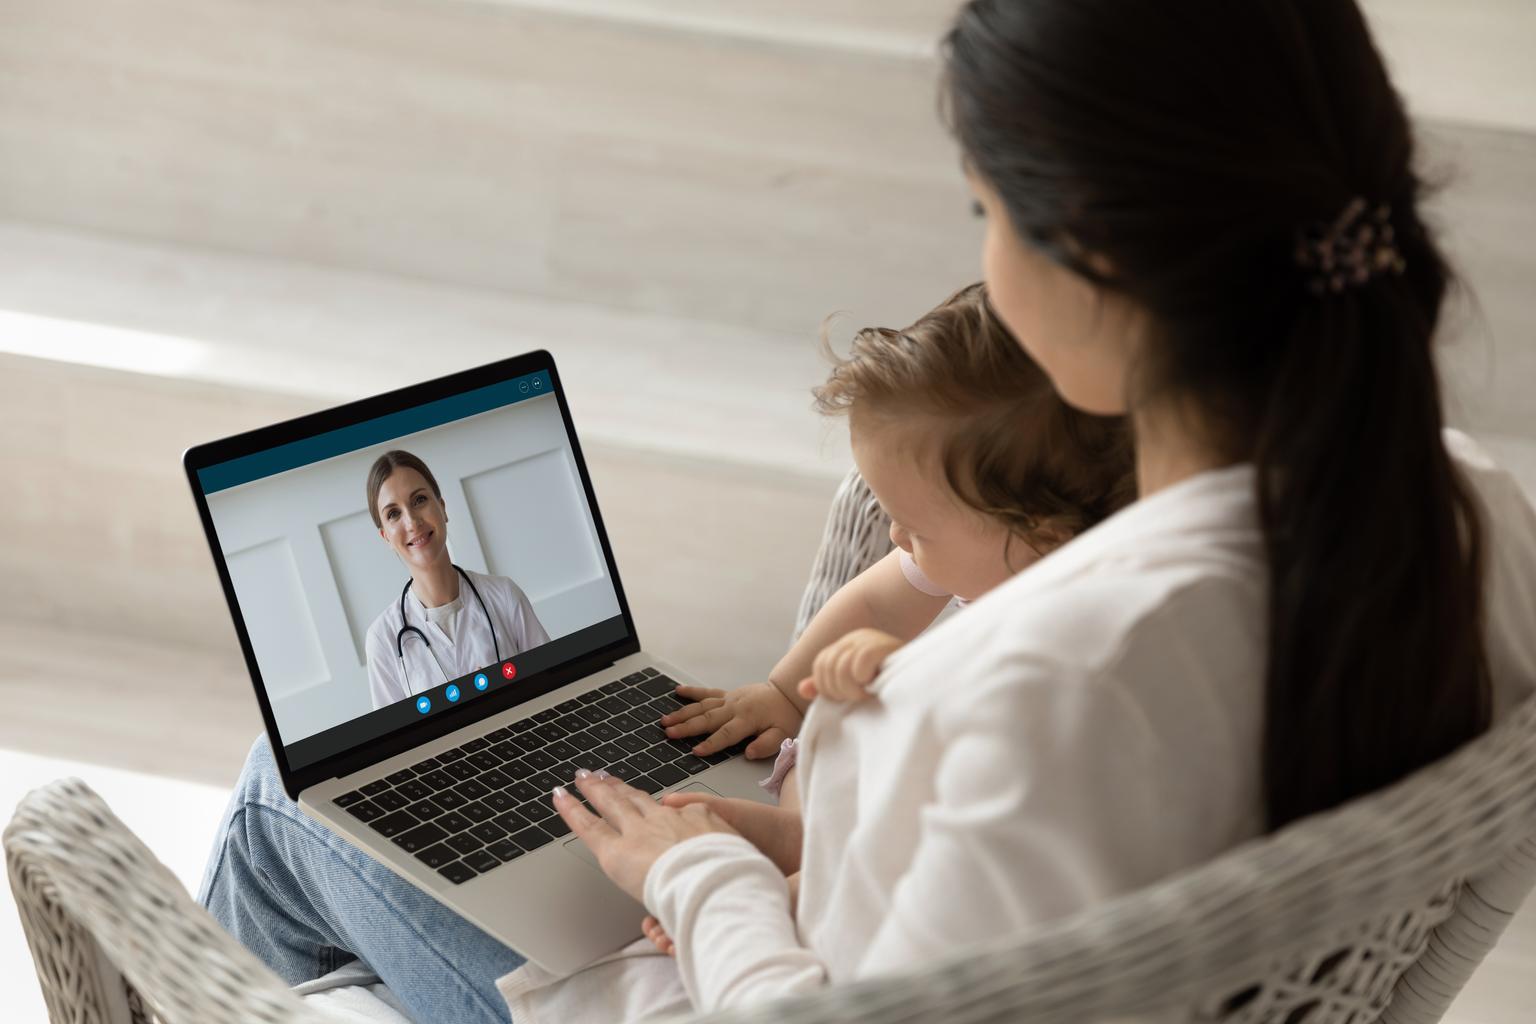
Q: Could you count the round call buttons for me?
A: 4